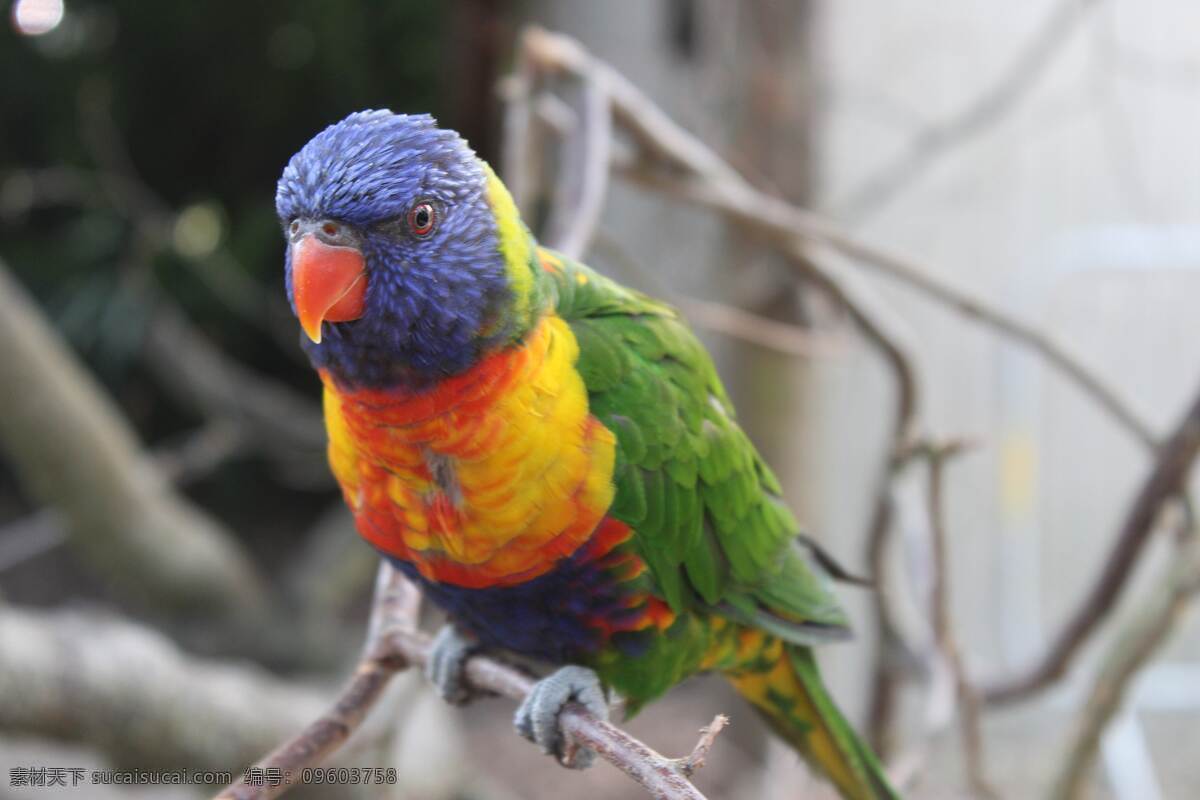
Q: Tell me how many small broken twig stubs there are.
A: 1